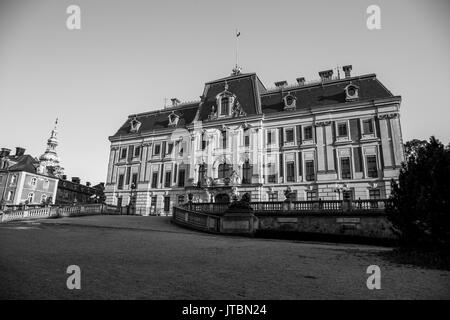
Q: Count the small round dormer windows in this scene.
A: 4